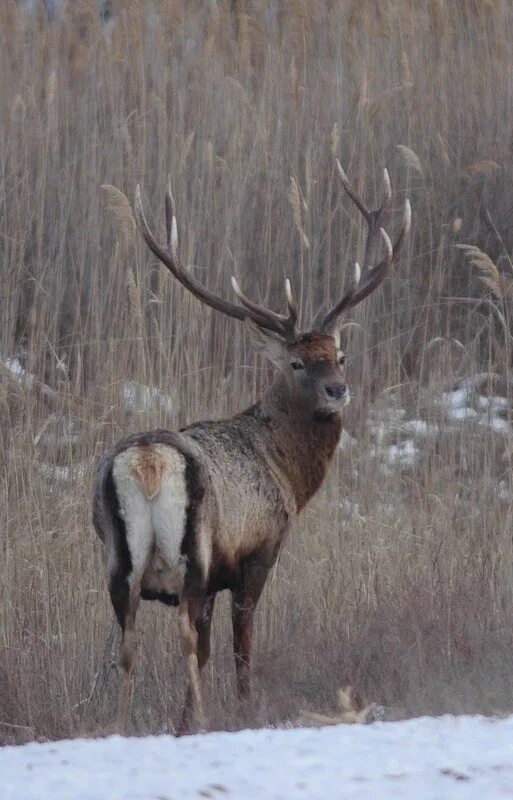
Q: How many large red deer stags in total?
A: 1